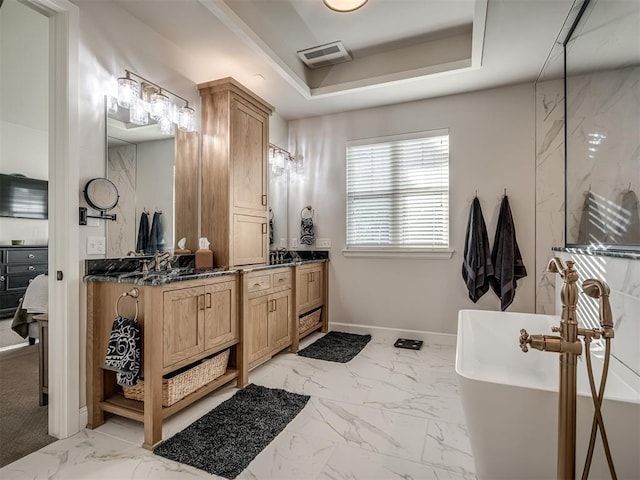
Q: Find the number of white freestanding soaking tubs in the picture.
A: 1